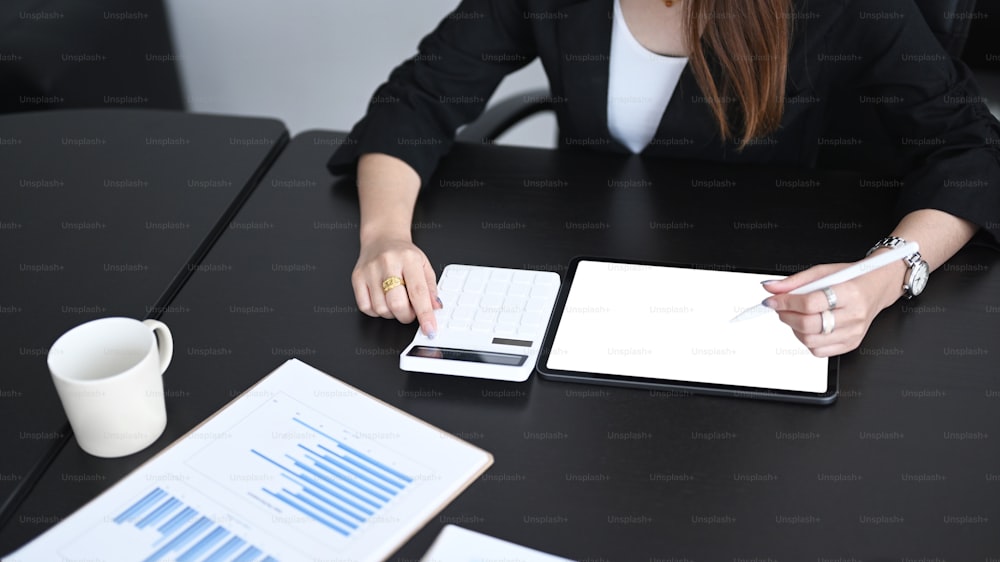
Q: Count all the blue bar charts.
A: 2